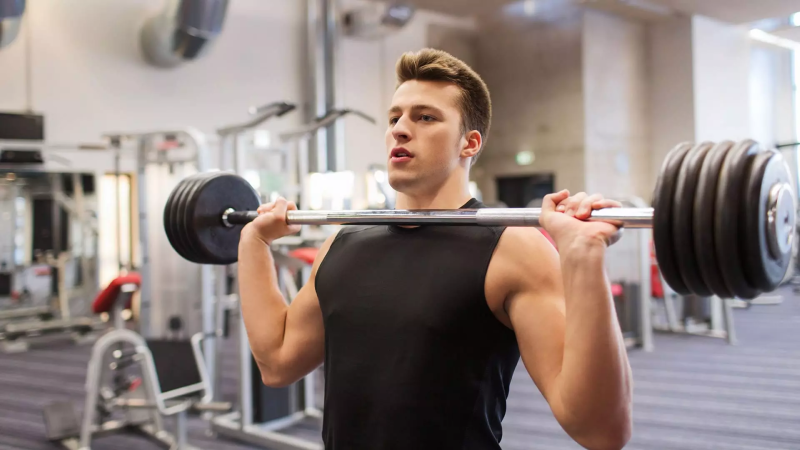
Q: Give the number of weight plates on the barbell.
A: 9